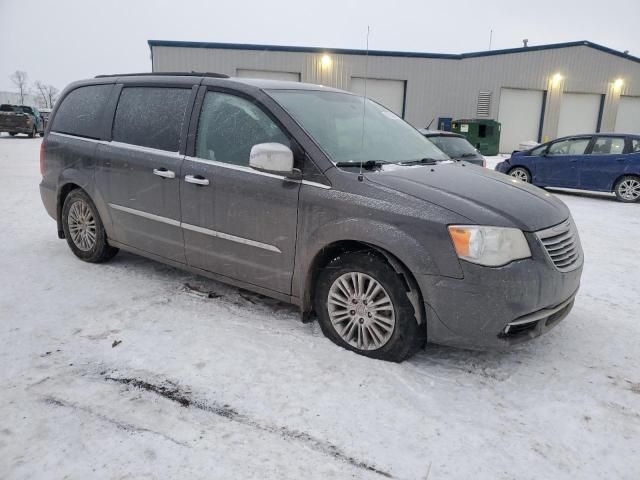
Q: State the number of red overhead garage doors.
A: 0